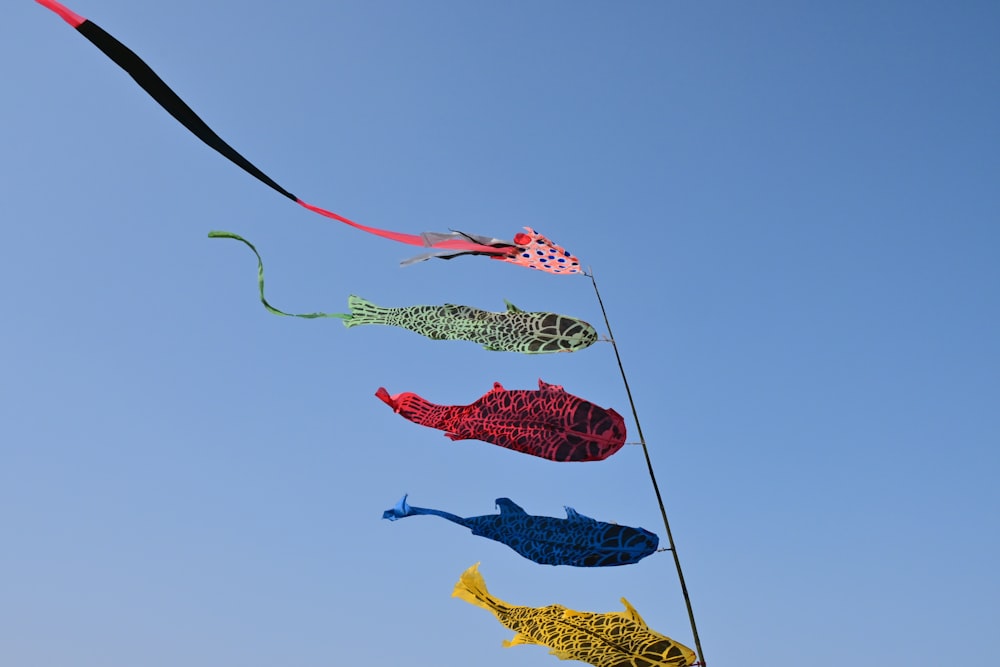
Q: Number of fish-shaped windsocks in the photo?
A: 4